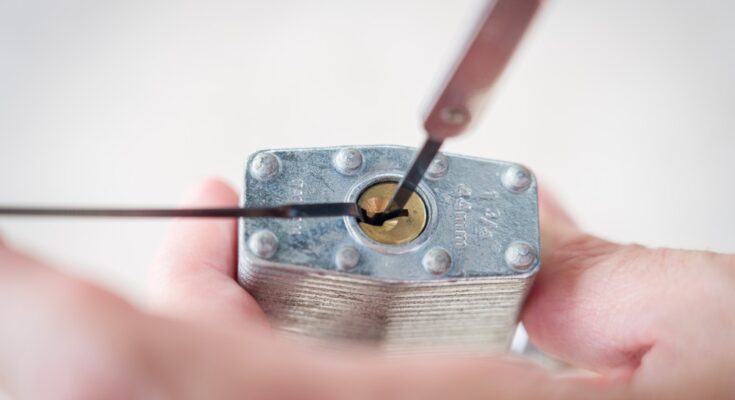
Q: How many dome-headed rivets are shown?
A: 8